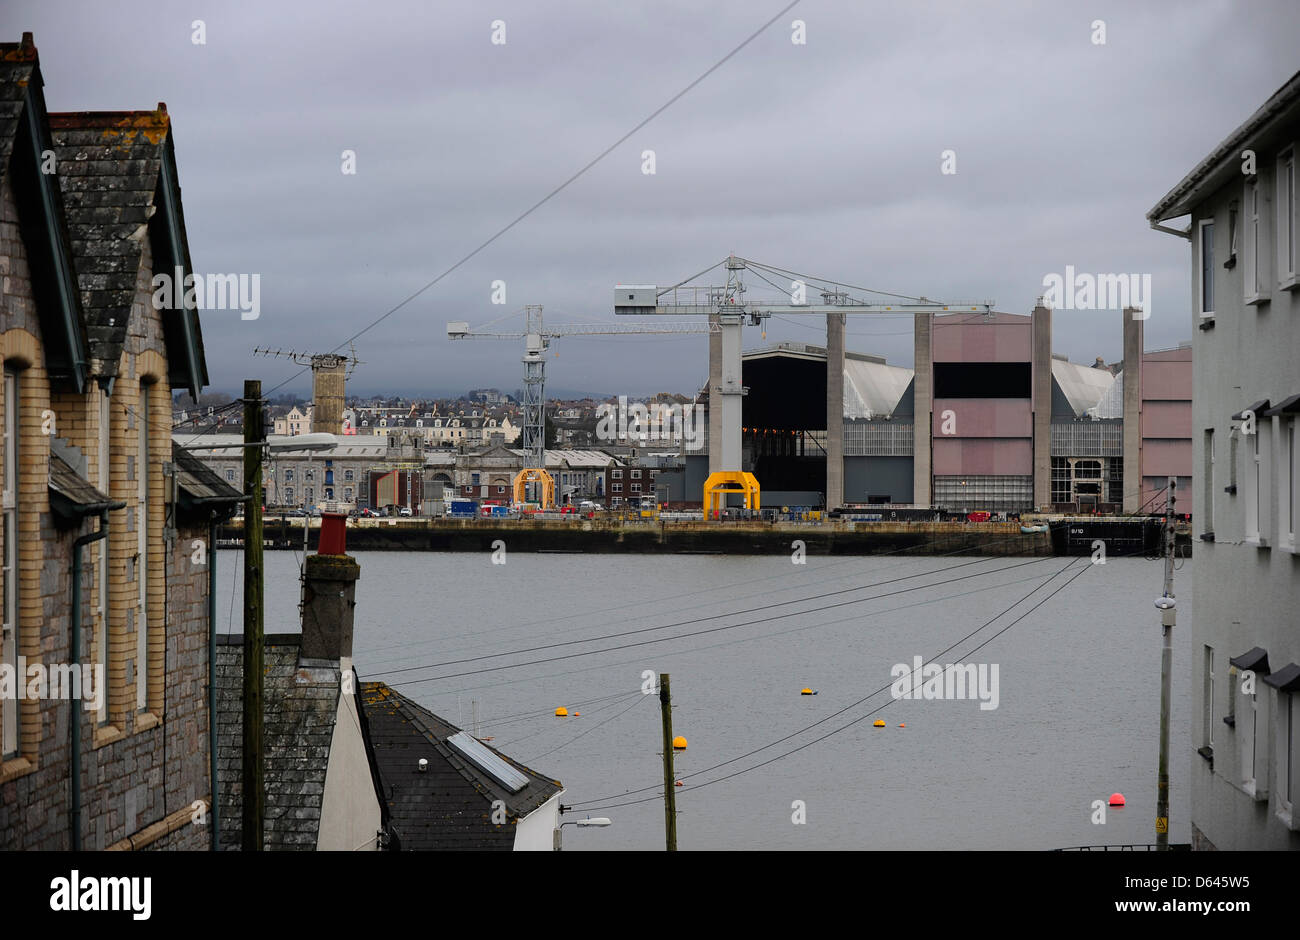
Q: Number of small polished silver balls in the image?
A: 0